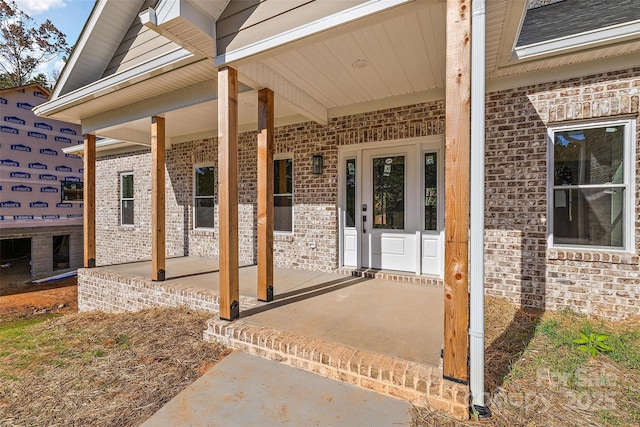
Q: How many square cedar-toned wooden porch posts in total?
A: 5